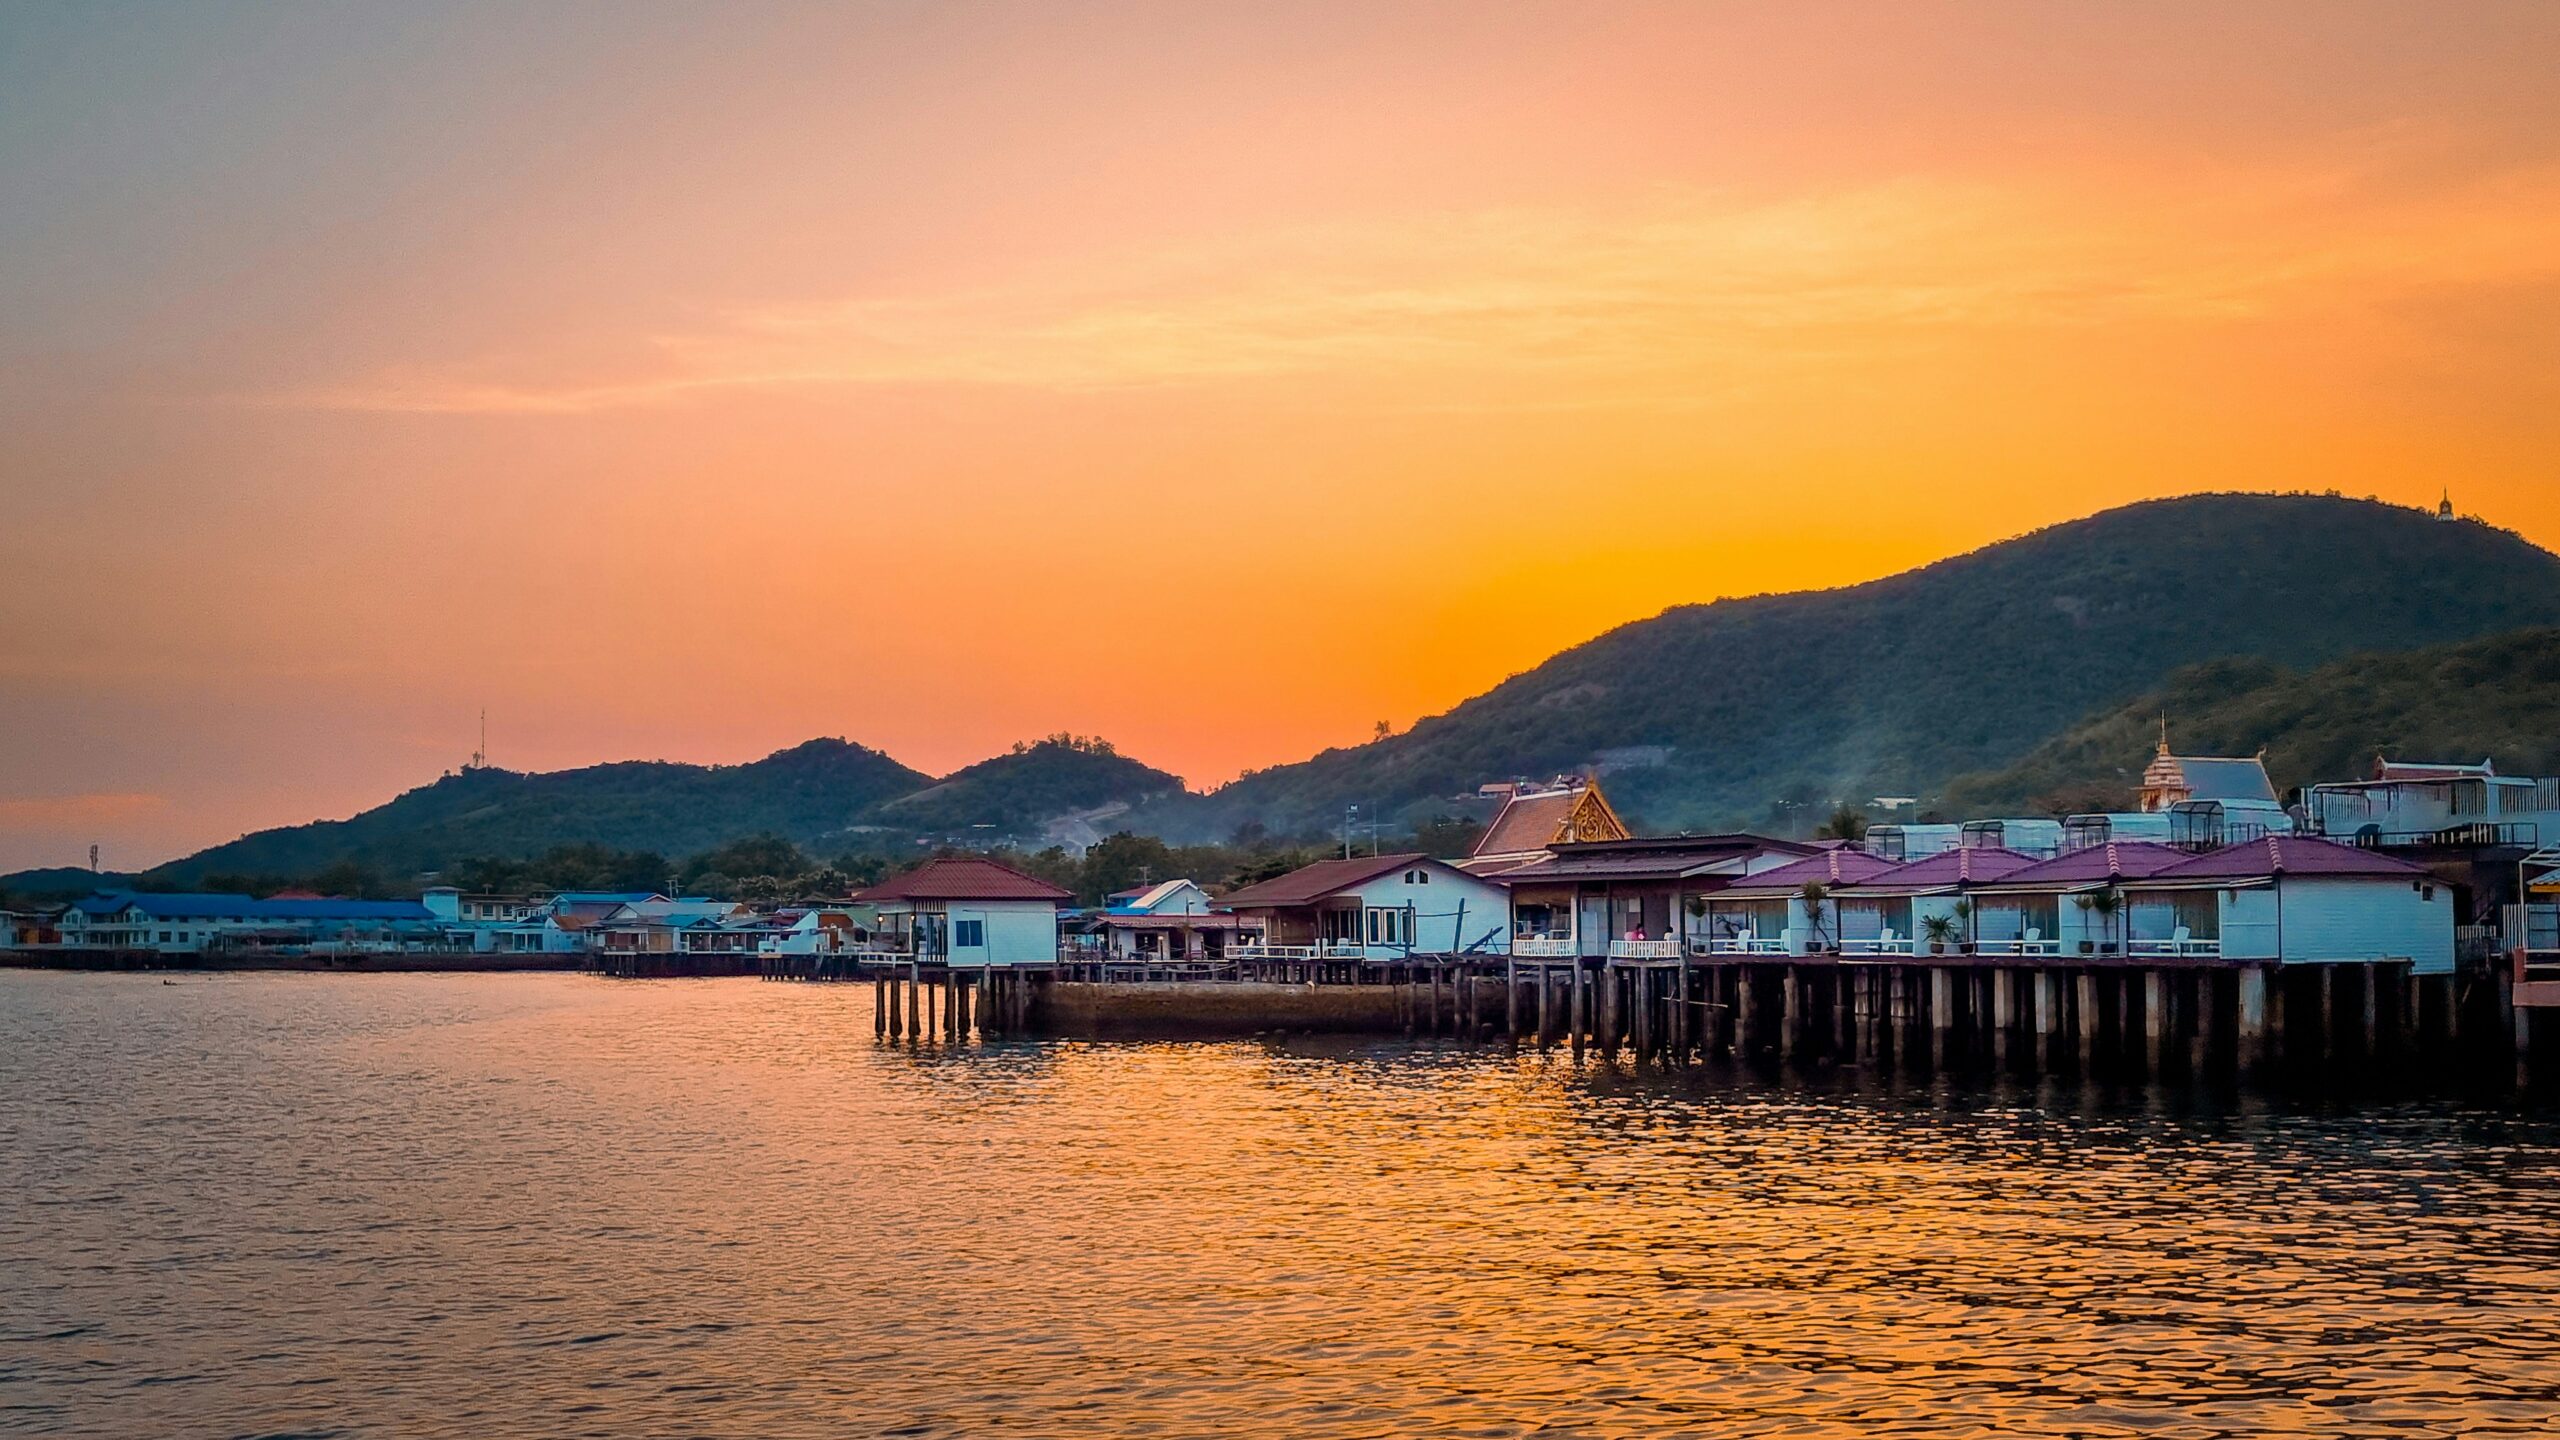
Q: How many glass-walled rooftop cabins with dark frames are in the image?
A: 4